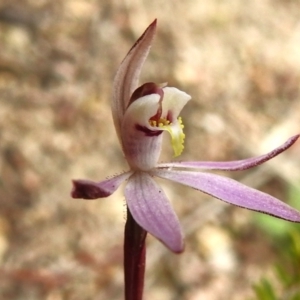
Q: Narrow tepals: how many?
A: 5